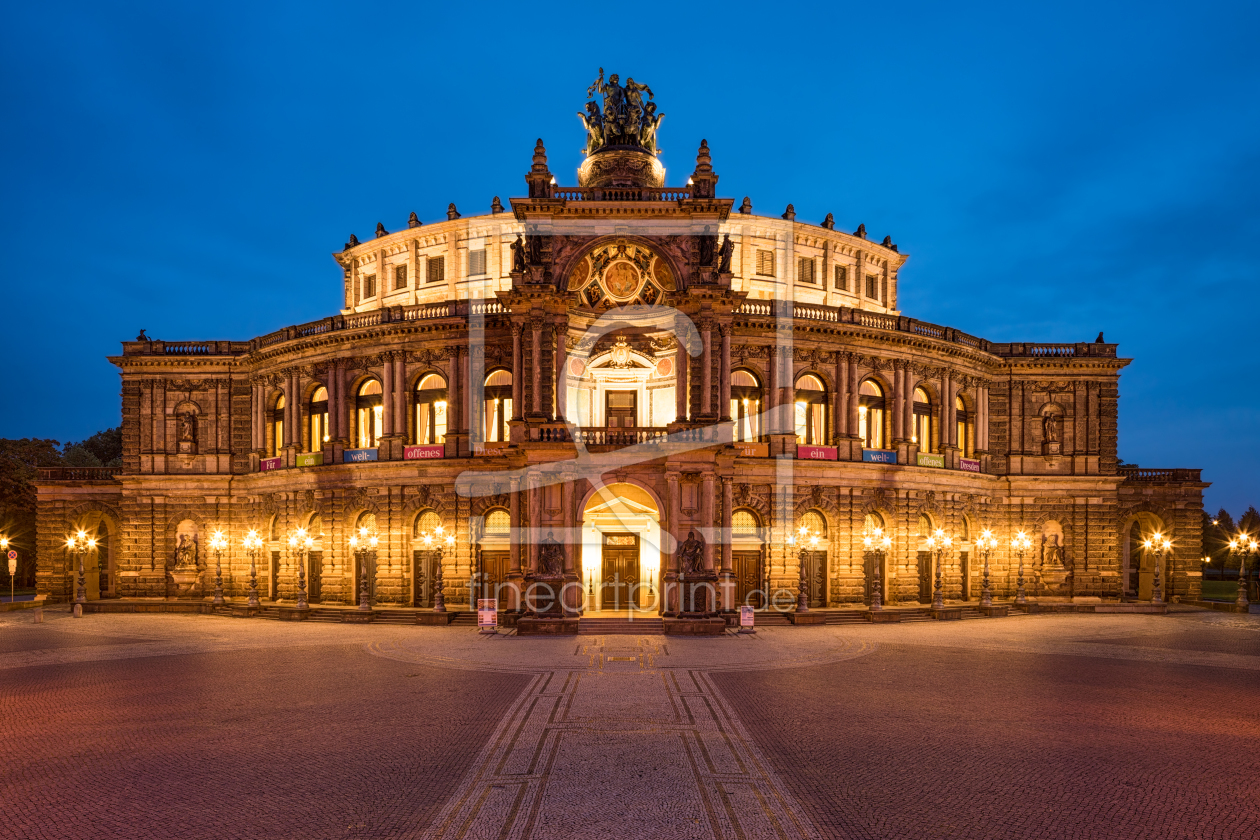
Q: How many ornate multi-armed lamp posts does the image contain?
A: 13